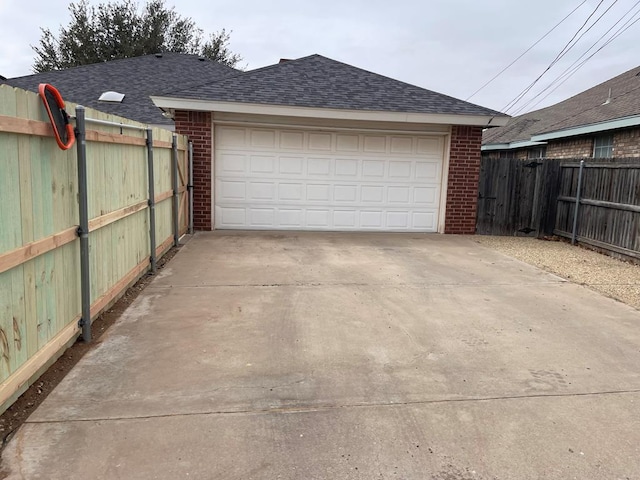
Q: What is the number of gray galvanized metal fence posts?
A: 5